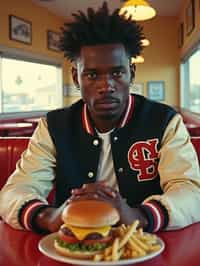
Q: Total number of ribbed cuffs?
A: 2